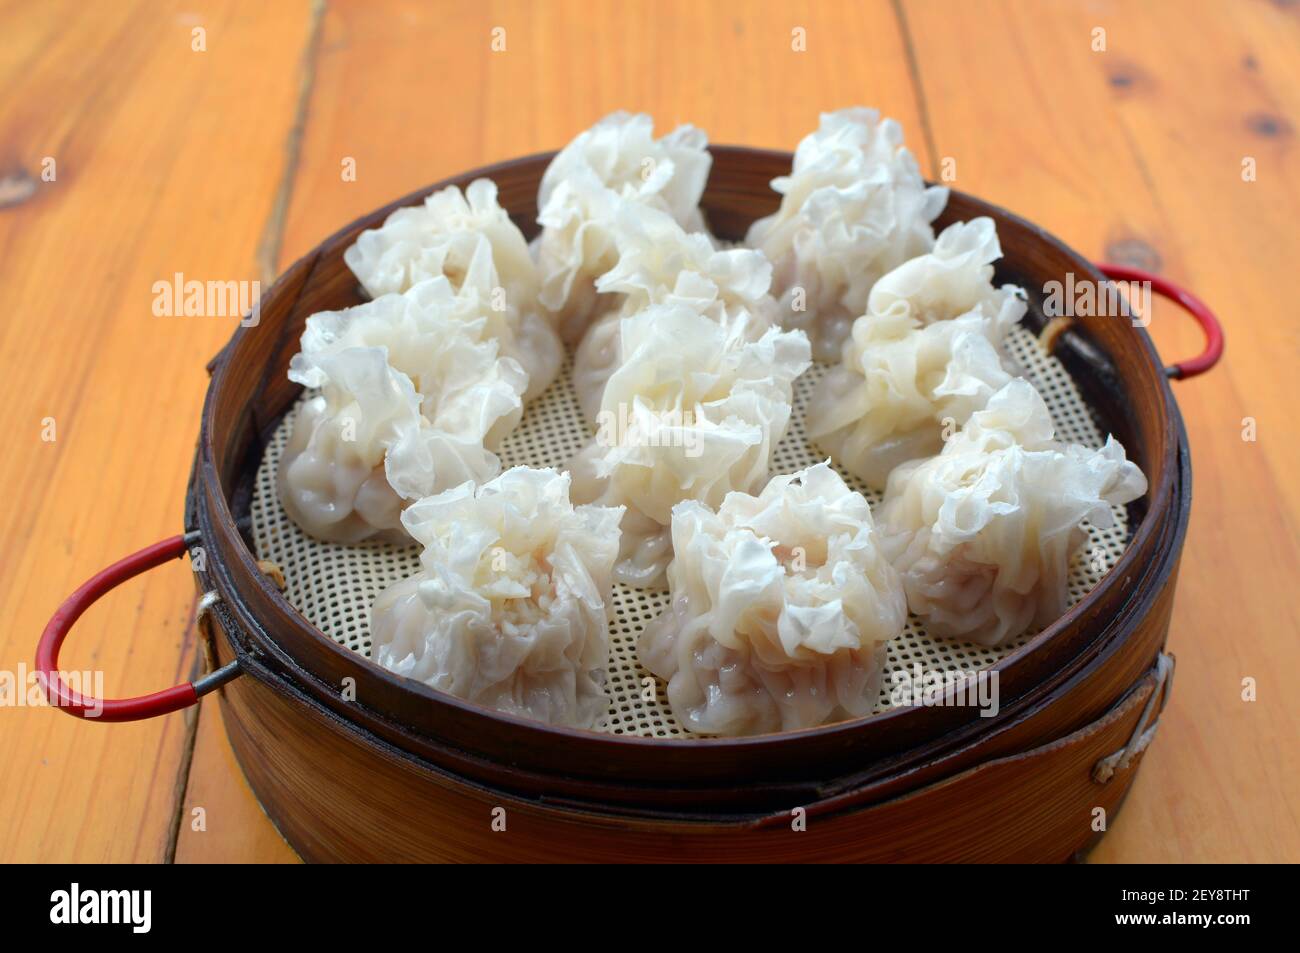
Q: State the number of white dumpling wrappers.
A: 10